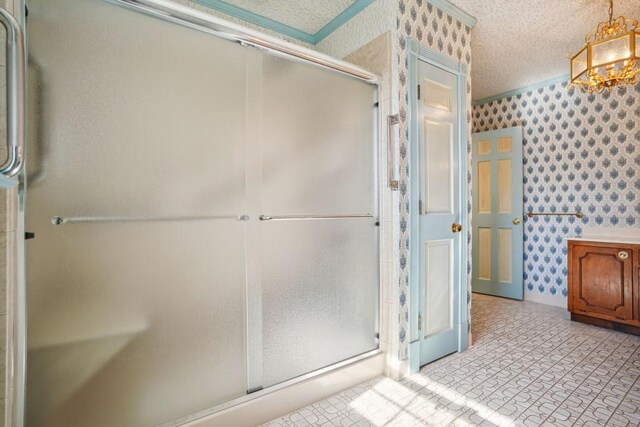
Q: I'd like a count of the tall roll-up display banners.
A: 0